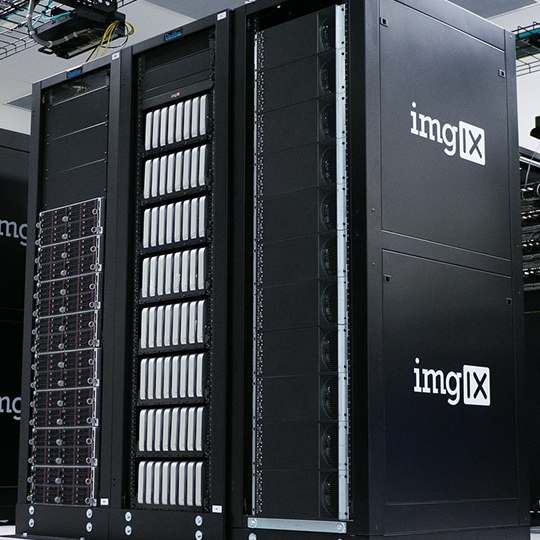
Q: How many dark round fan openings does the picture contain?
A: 11